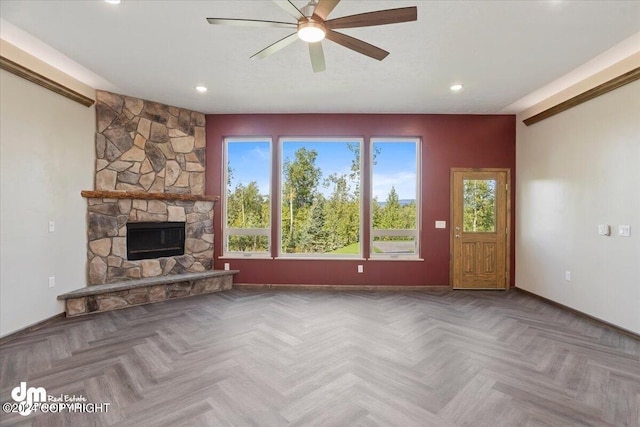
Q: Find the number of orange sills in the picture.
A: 0